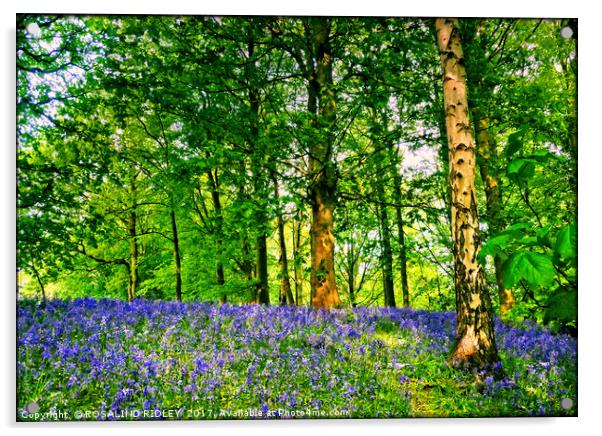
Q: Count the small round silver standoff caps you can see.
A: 4